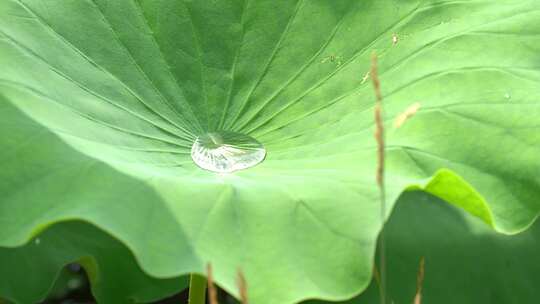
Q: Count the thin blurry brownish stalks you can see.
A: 4